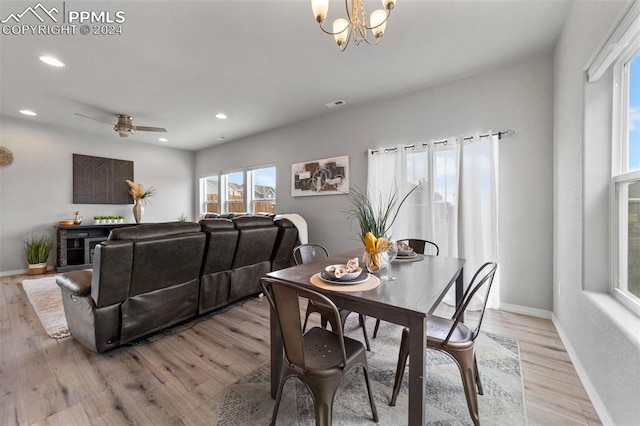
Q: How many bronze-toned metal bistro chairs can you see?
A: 4